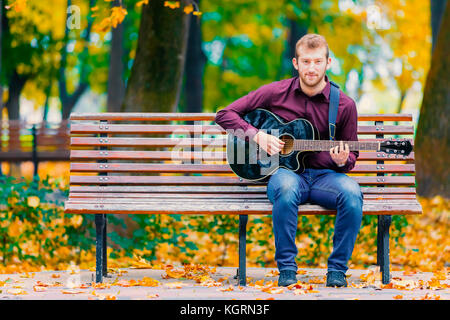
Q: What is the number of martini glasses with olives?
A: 0